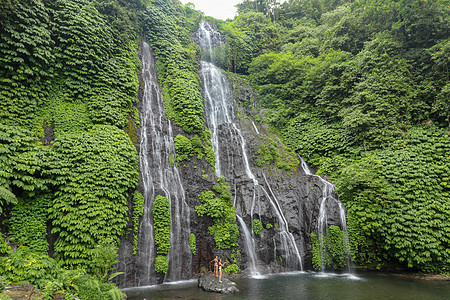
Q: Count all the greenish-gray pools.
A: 1